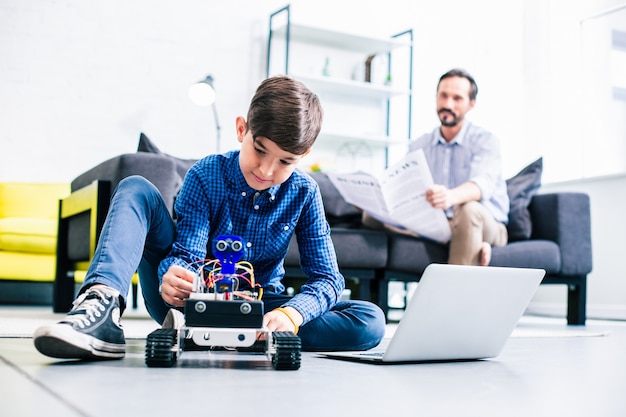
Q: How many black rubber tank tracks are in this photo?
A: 2